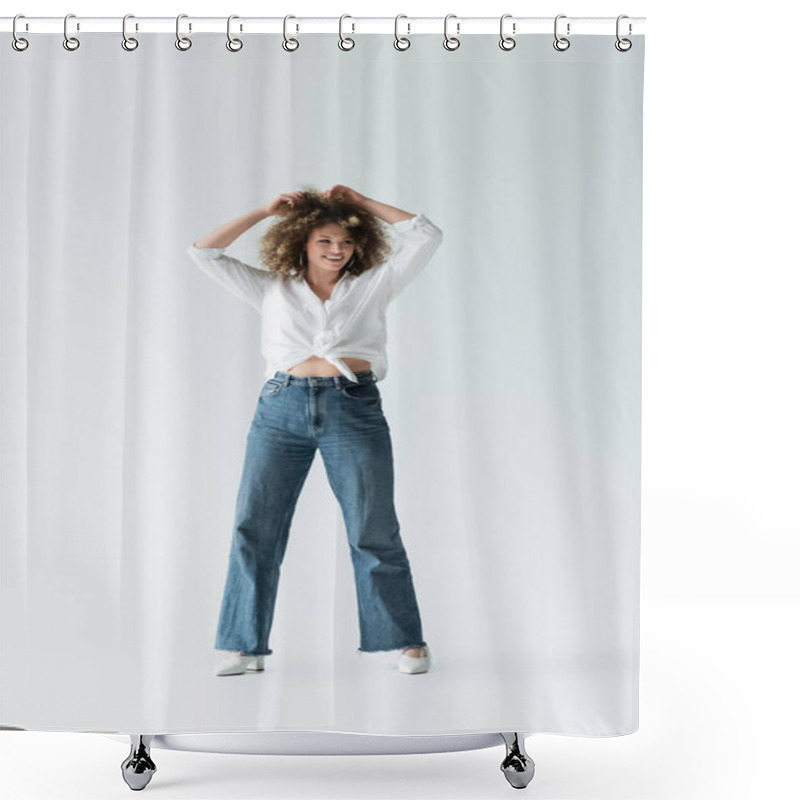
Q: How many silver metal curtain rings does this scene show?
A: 12